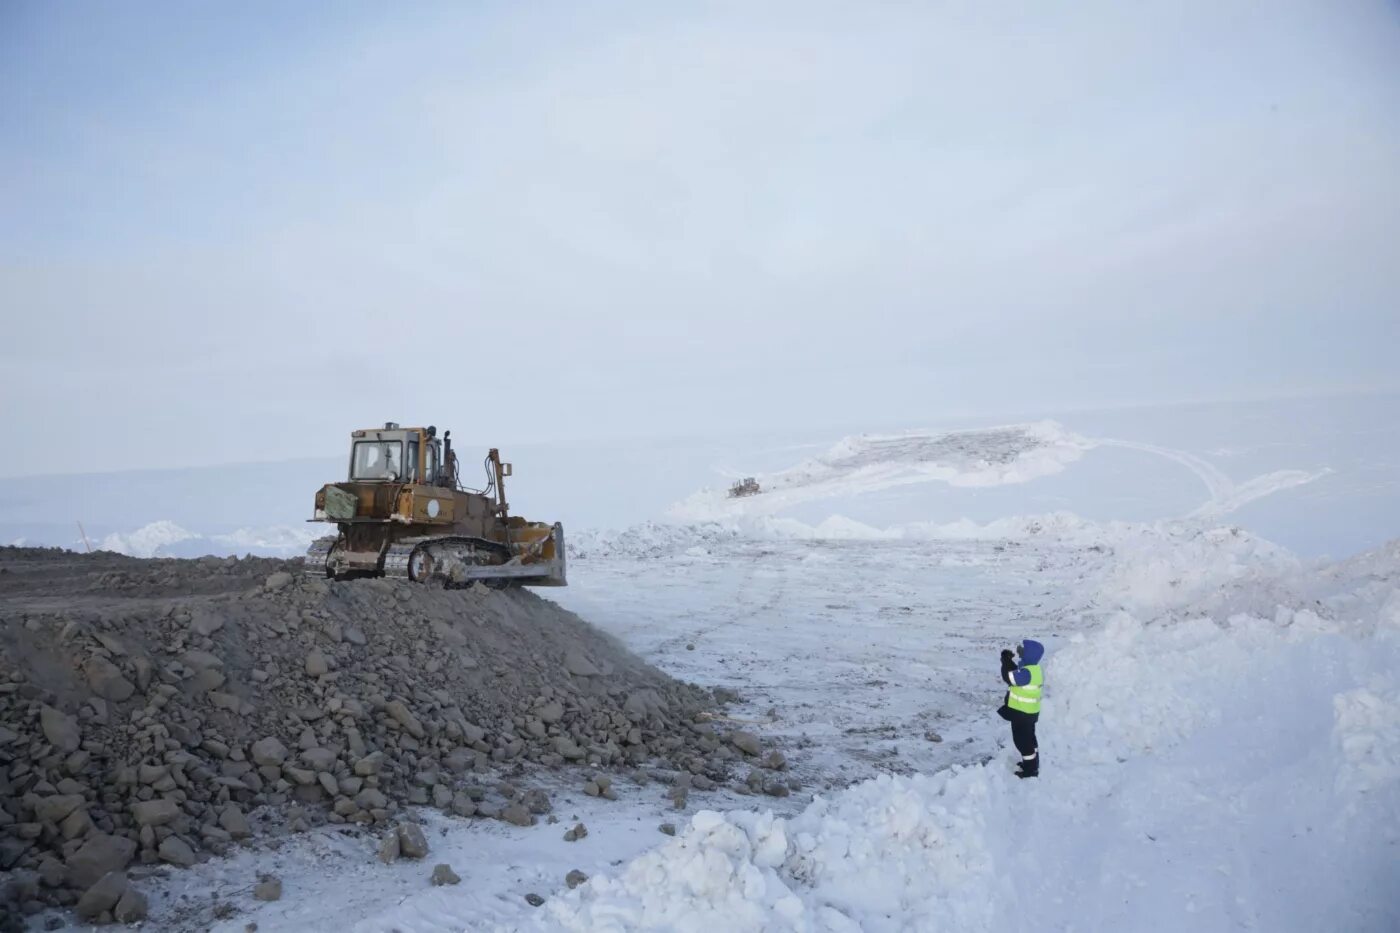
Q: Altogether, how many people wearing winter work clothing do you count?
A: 1